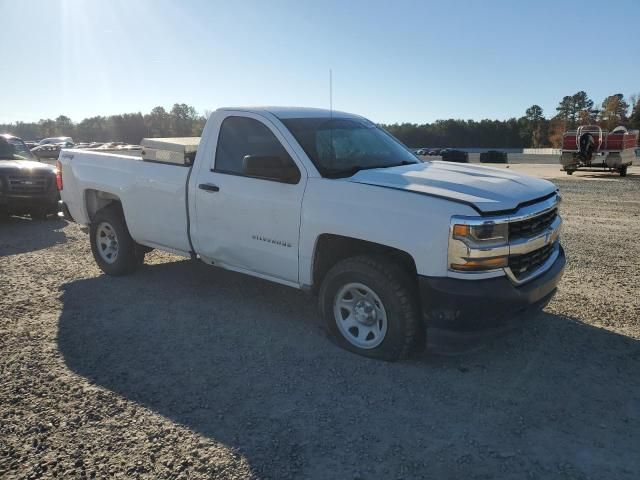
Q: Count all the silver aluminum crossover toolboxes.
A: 1